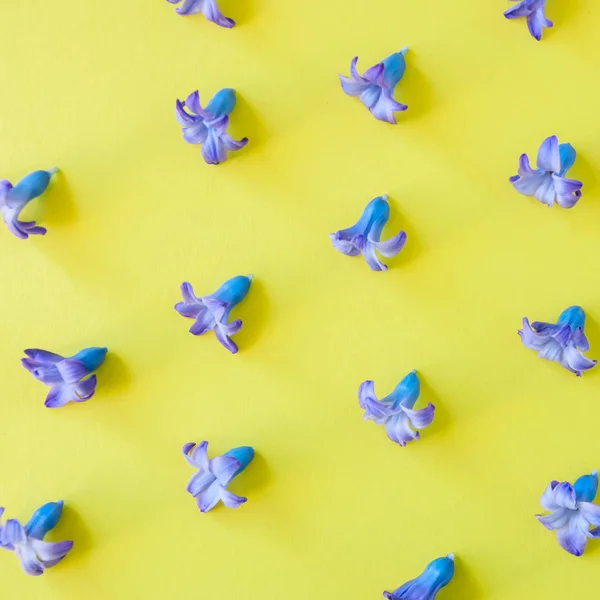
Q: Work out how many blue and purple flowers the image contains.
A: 15